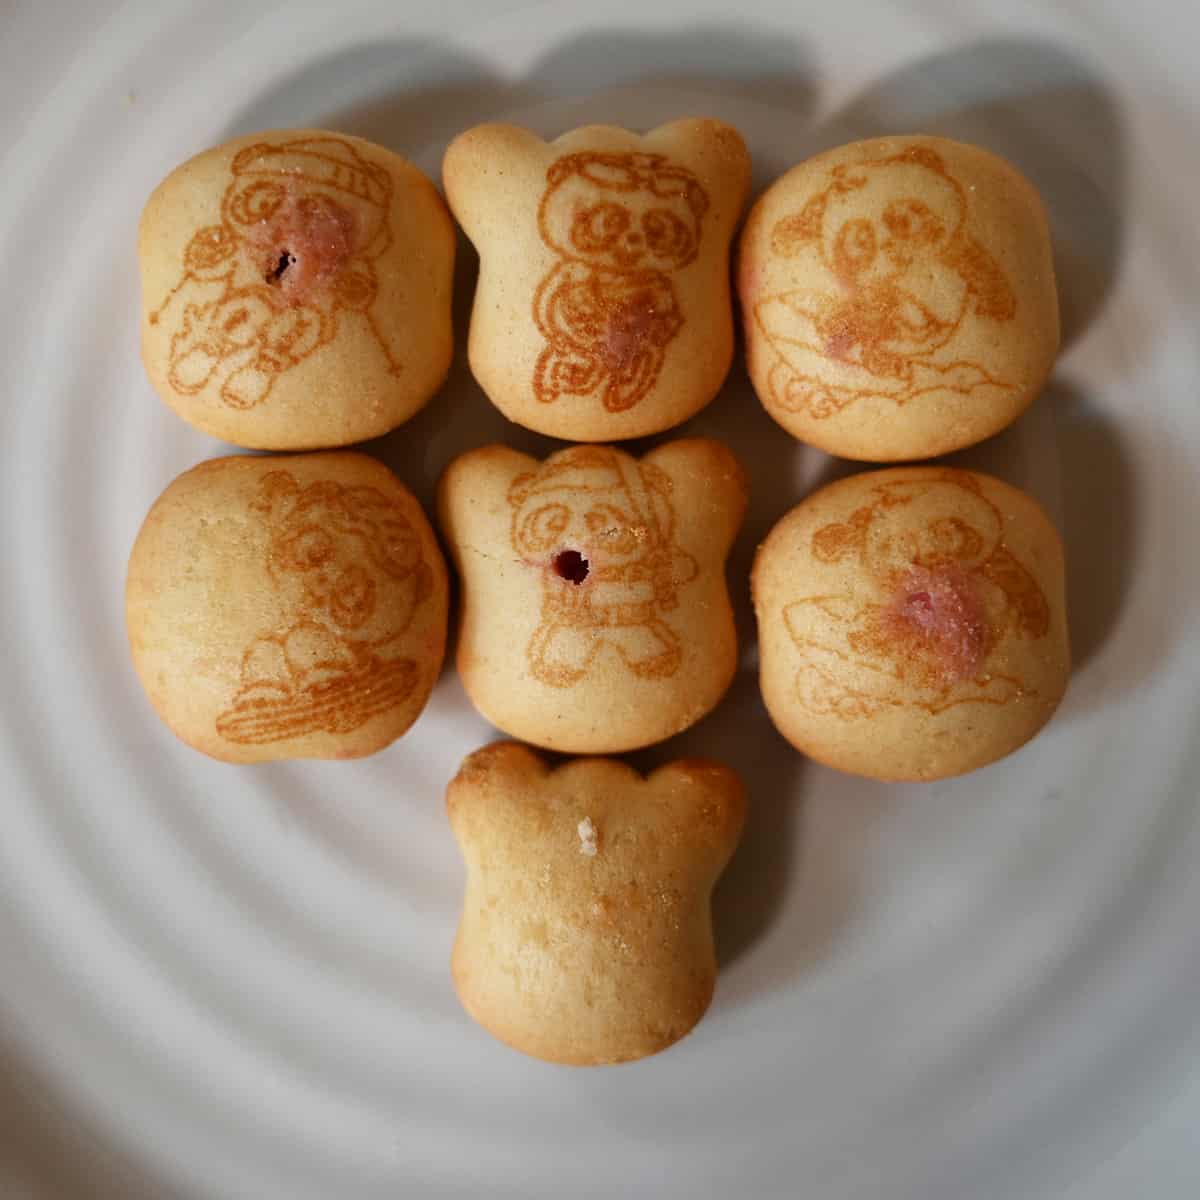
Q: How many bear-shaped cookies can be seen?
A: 3